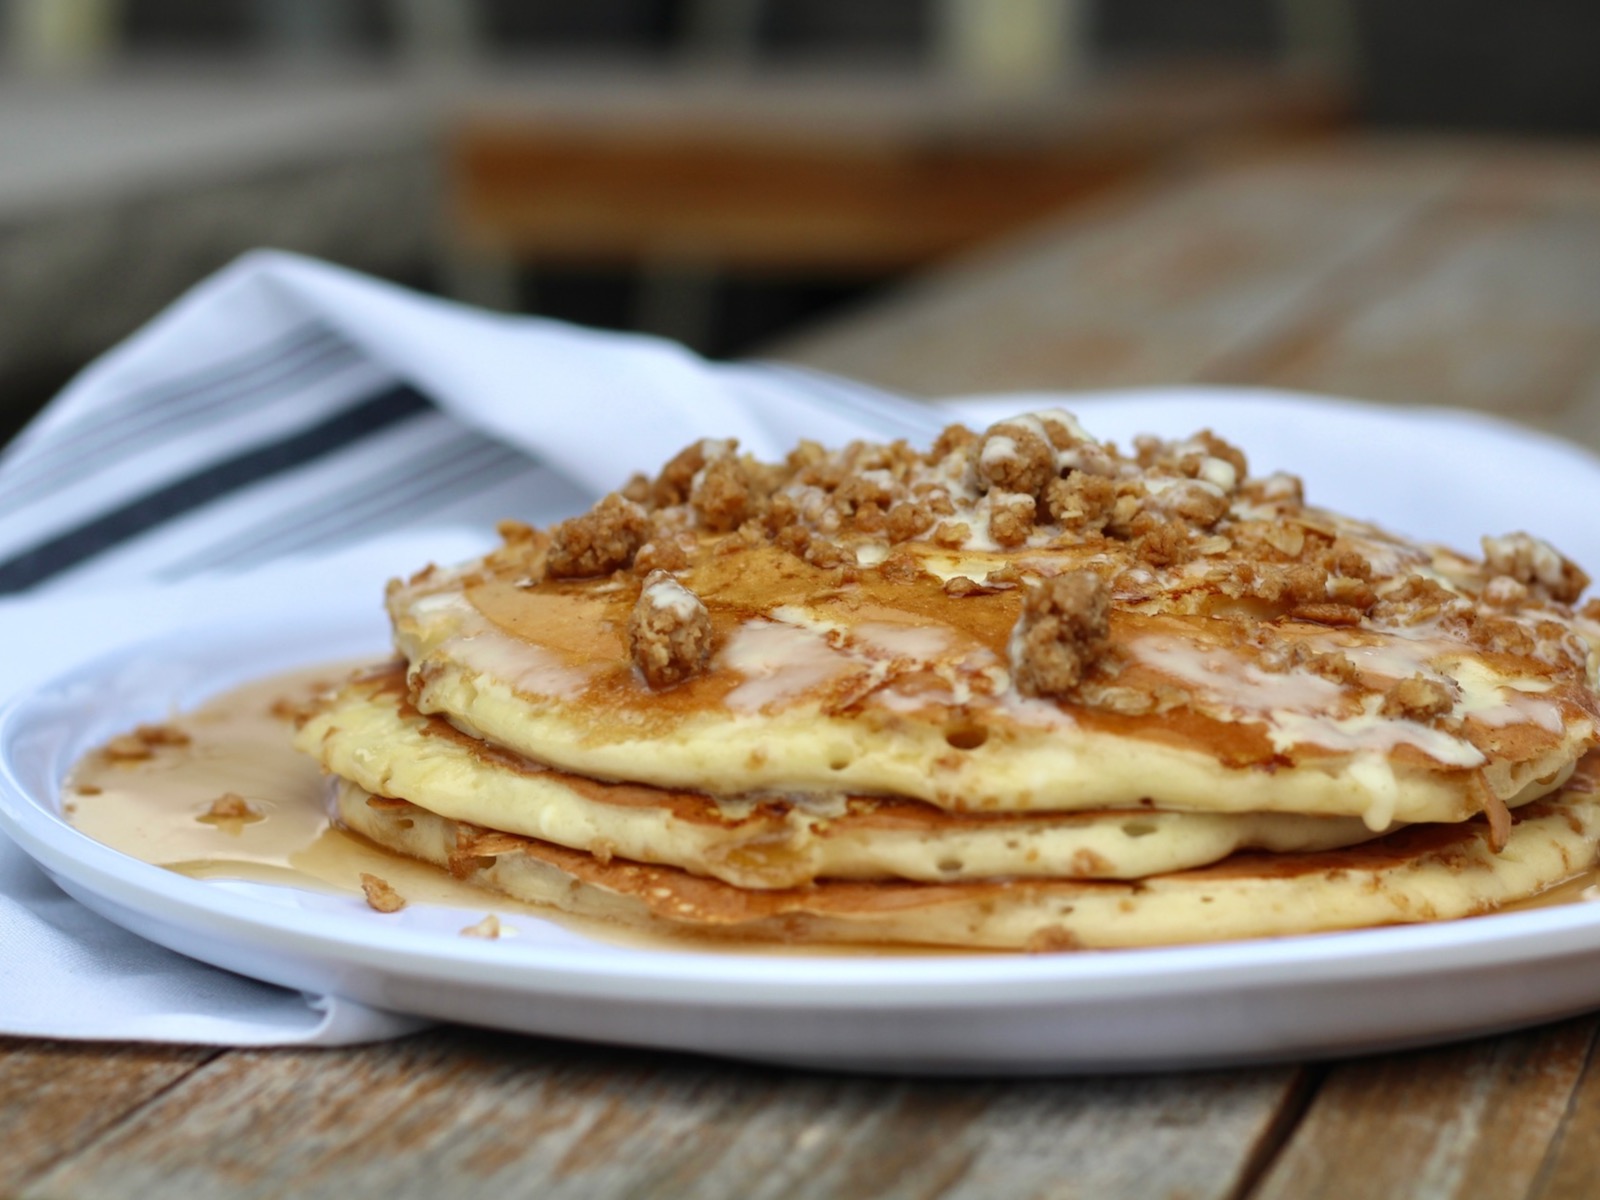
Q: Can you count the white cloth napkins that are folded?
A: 1